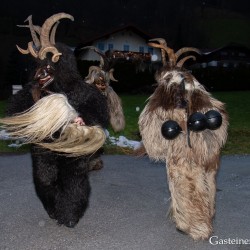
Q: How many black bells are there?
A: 3